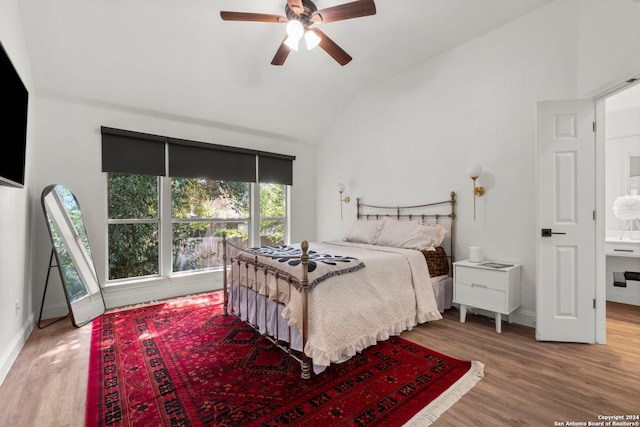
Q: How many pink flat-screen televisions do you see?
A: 0